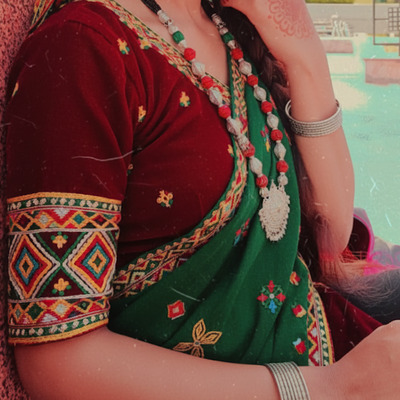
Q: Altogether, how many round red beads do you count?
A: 10